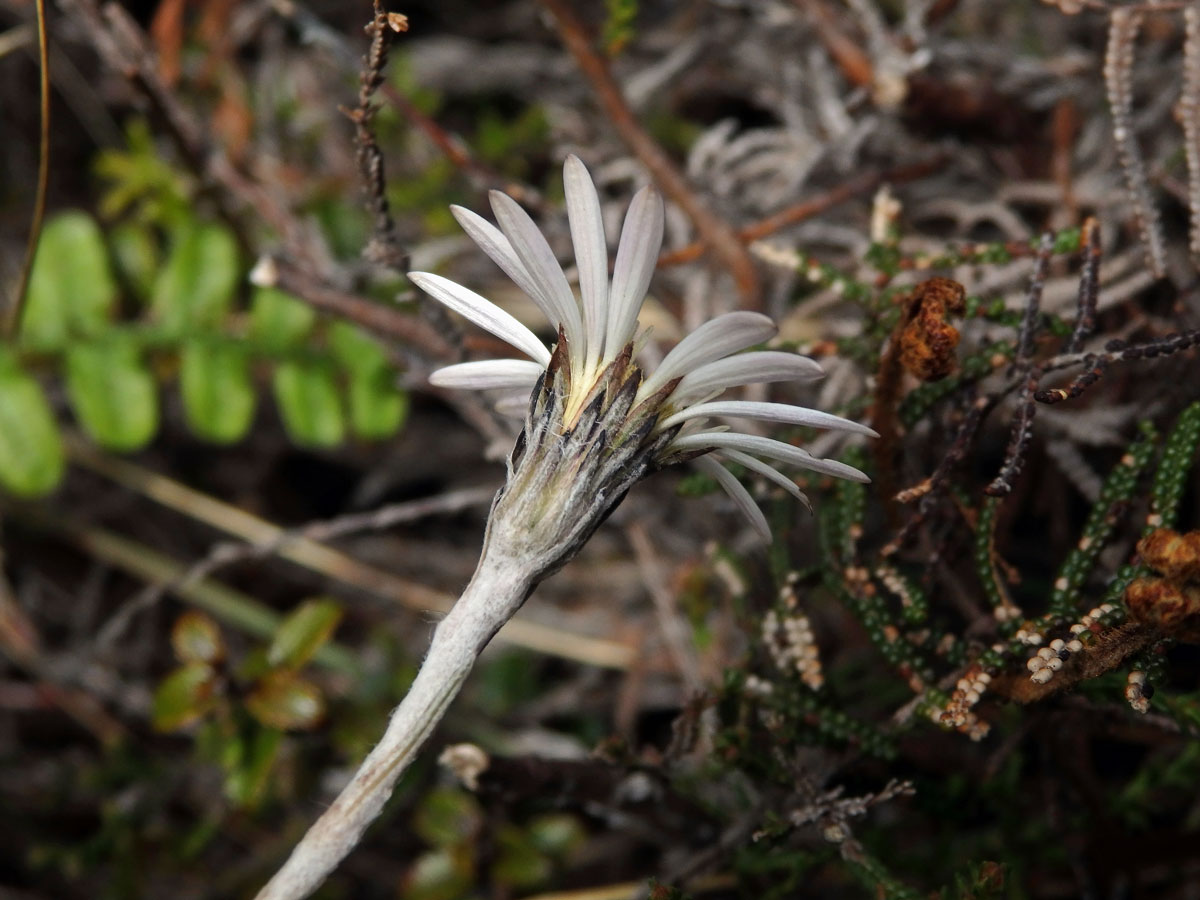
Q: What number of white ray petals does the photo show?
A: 13